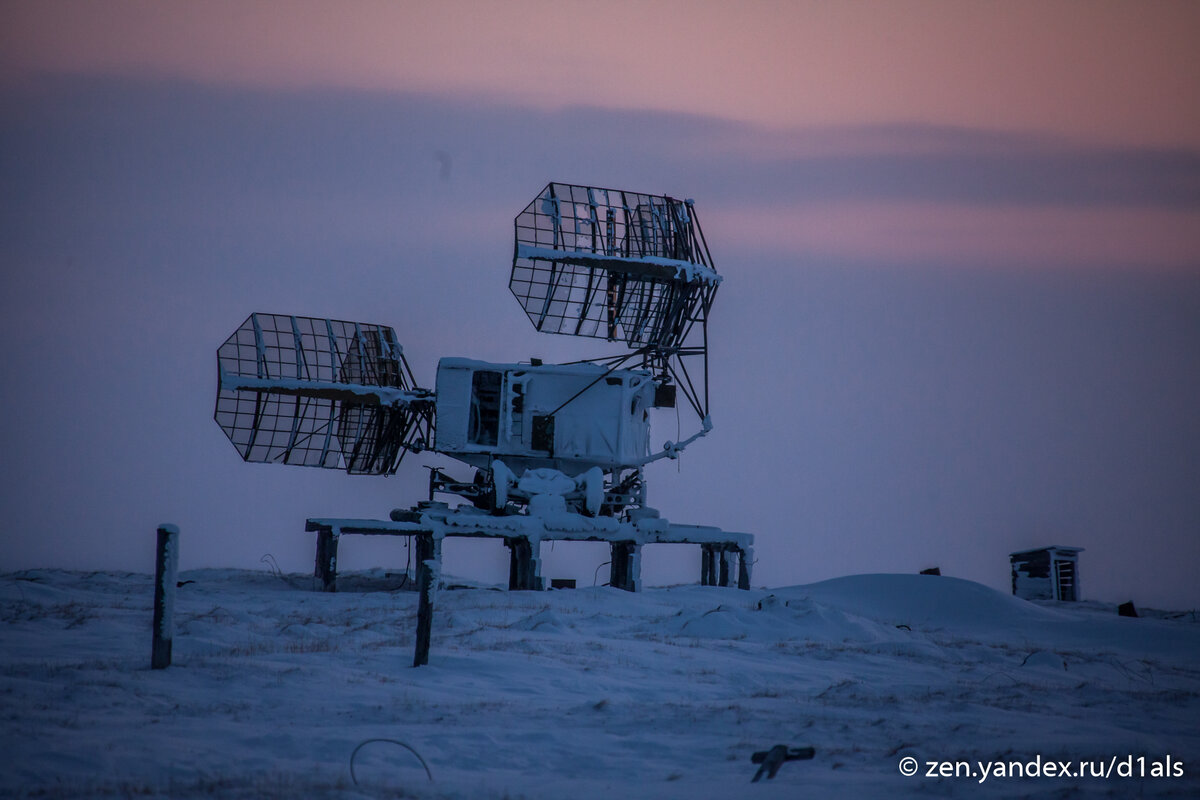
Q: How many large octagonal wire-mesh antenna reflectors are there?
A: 2